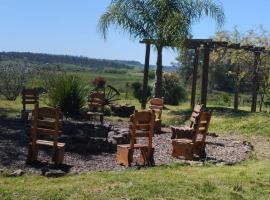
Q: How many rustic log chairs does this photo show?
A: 7